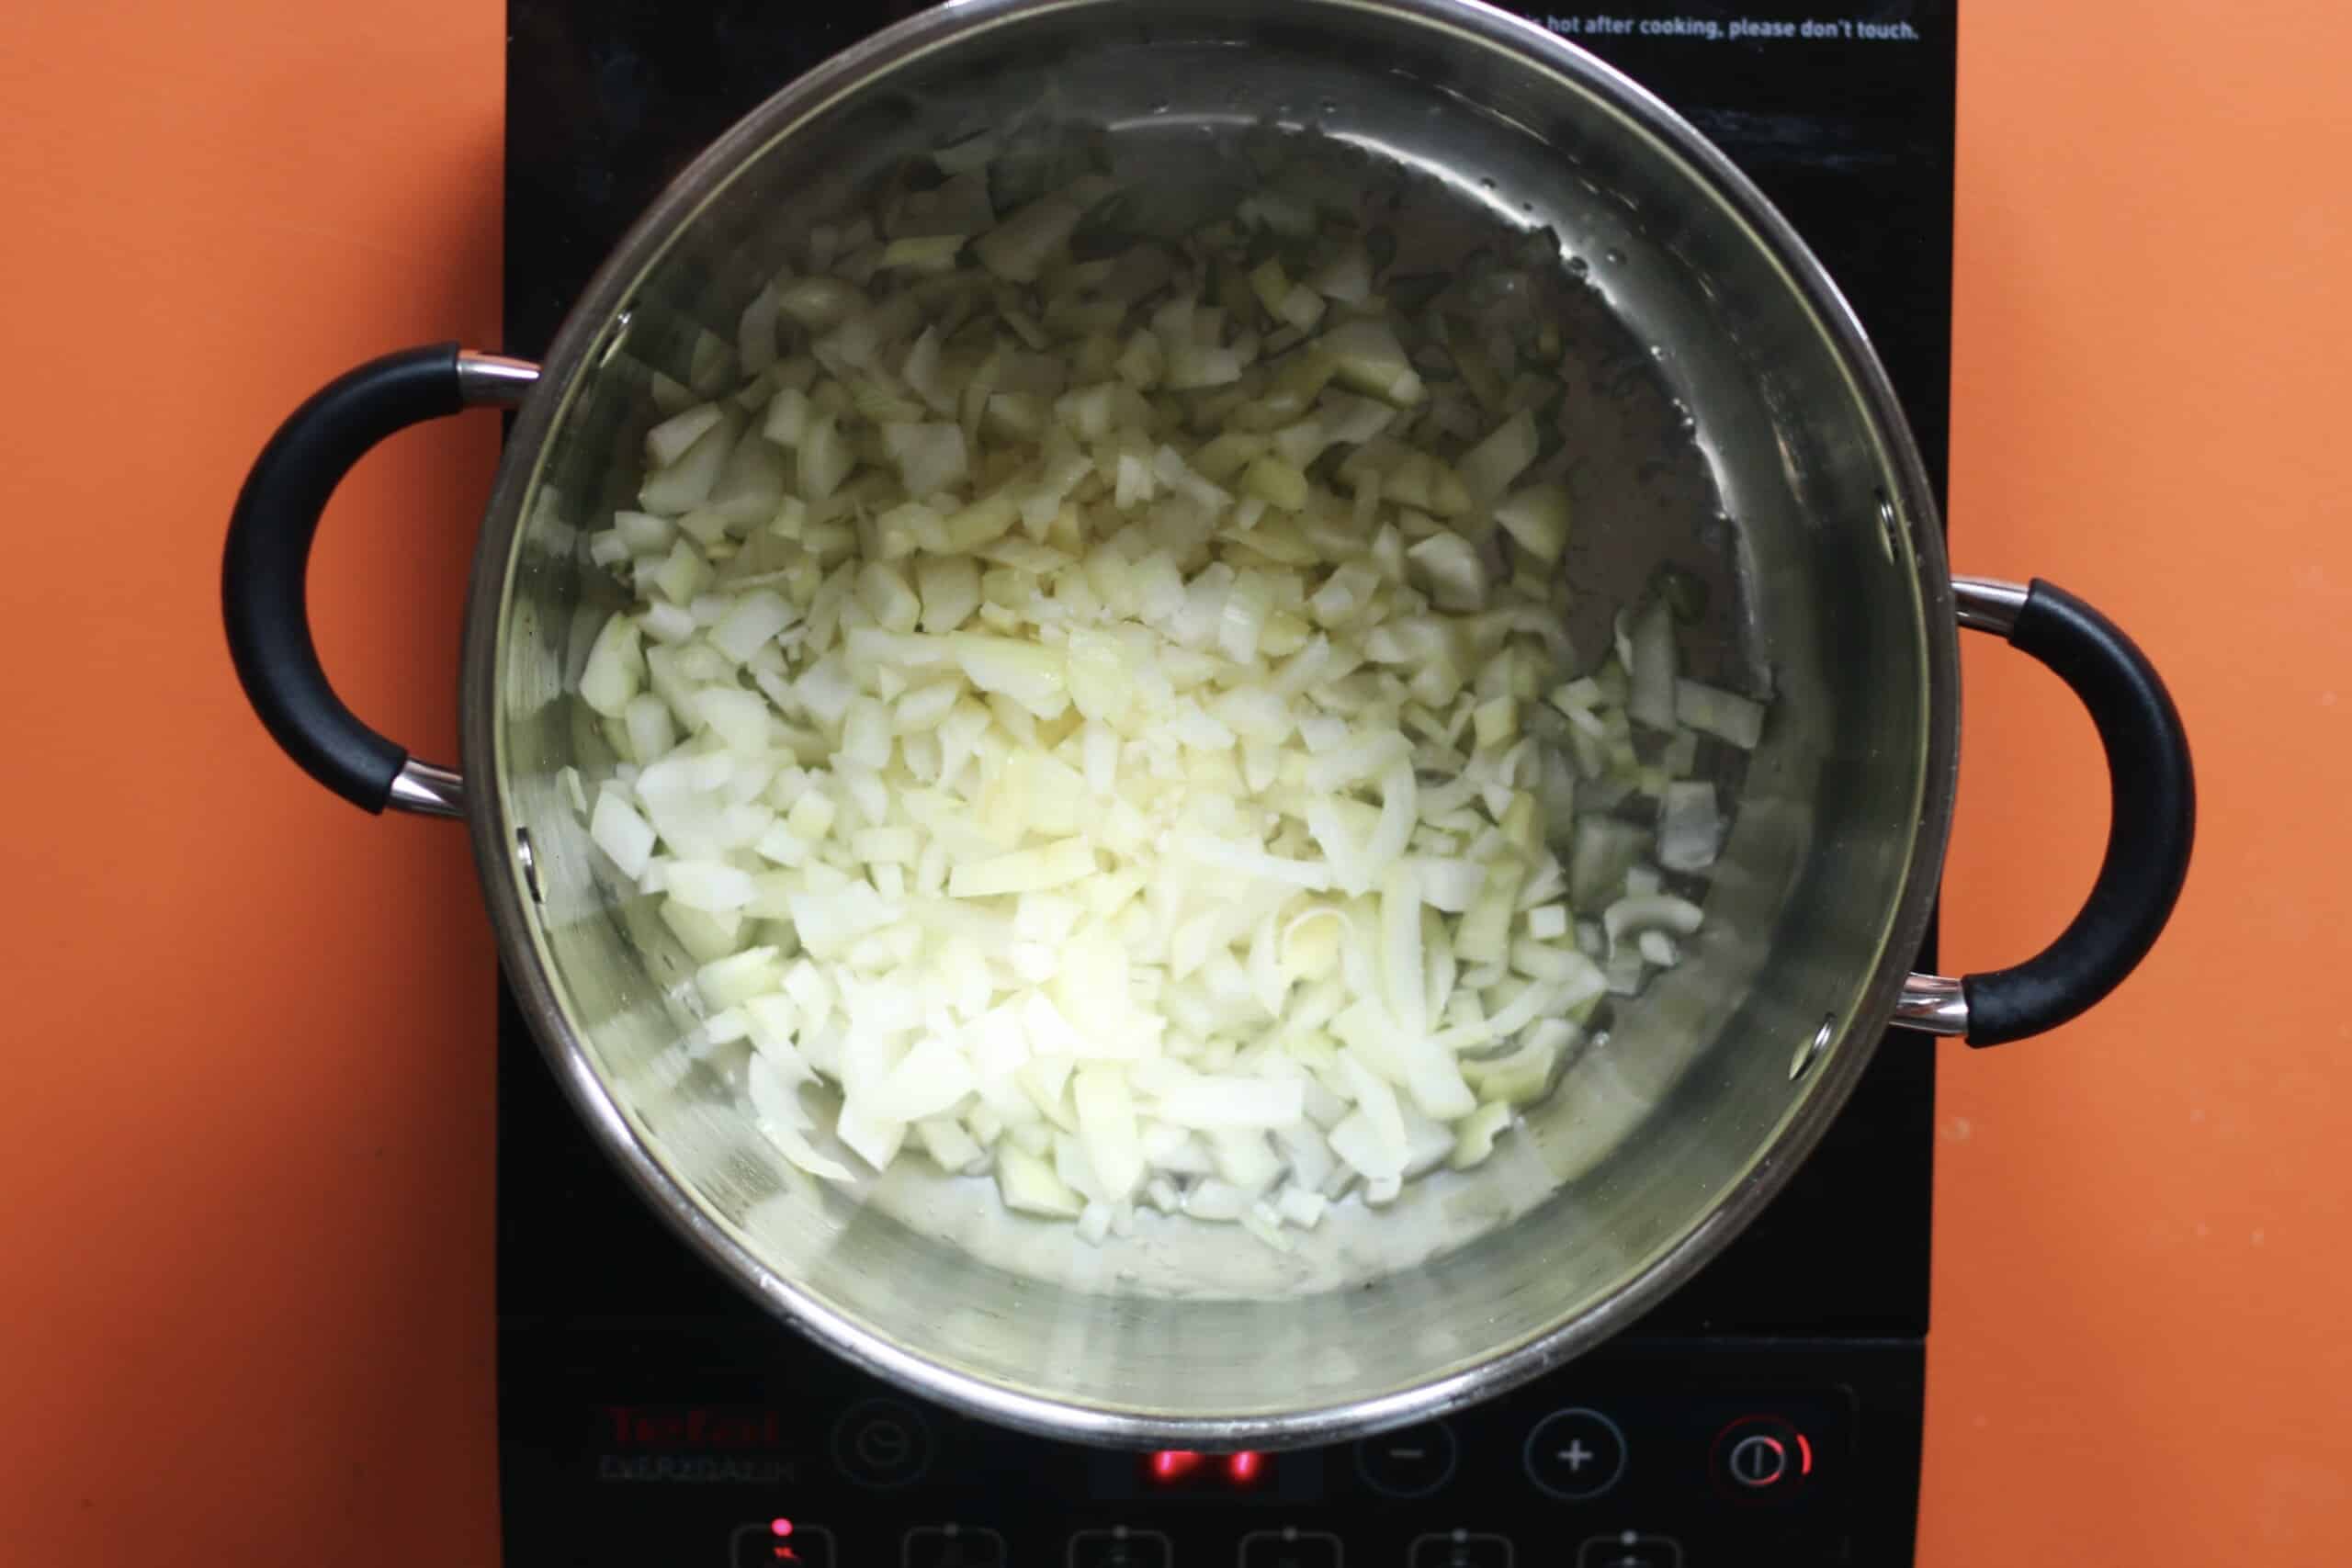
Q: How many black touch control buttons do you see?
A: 10